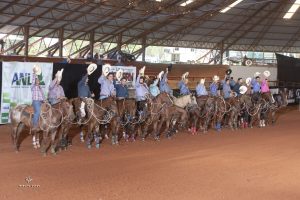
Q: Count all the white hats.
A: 14